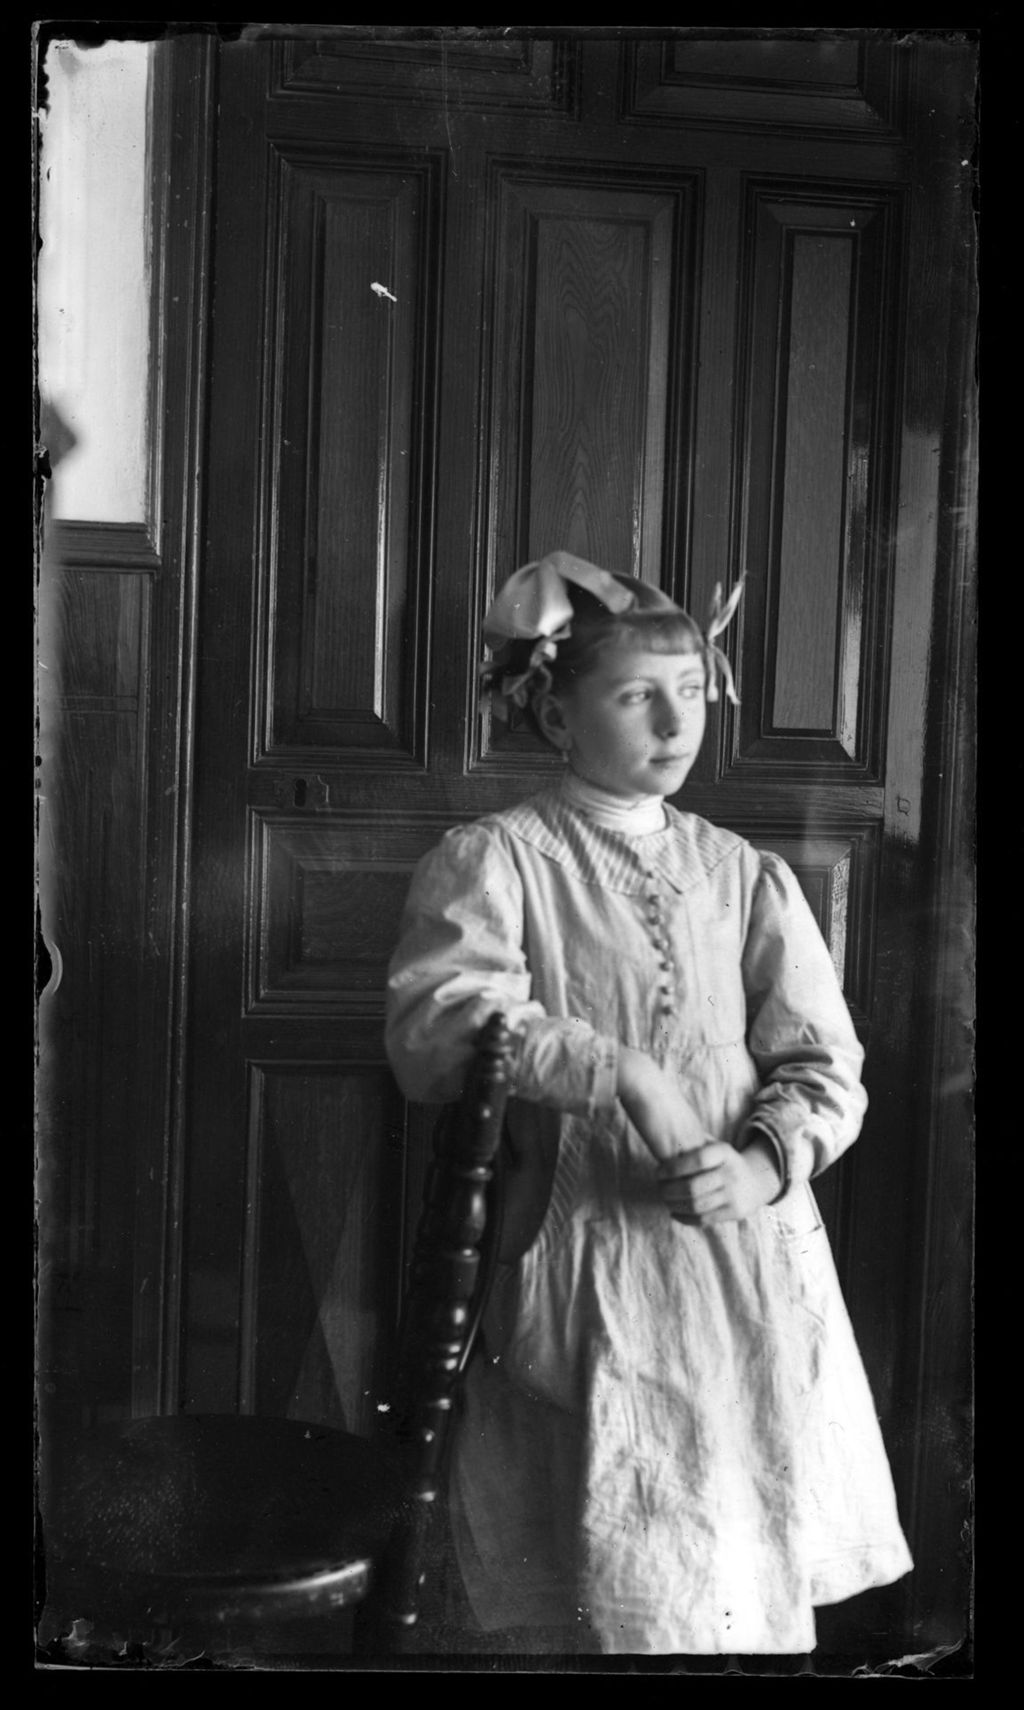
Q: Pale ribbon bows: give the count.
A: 2